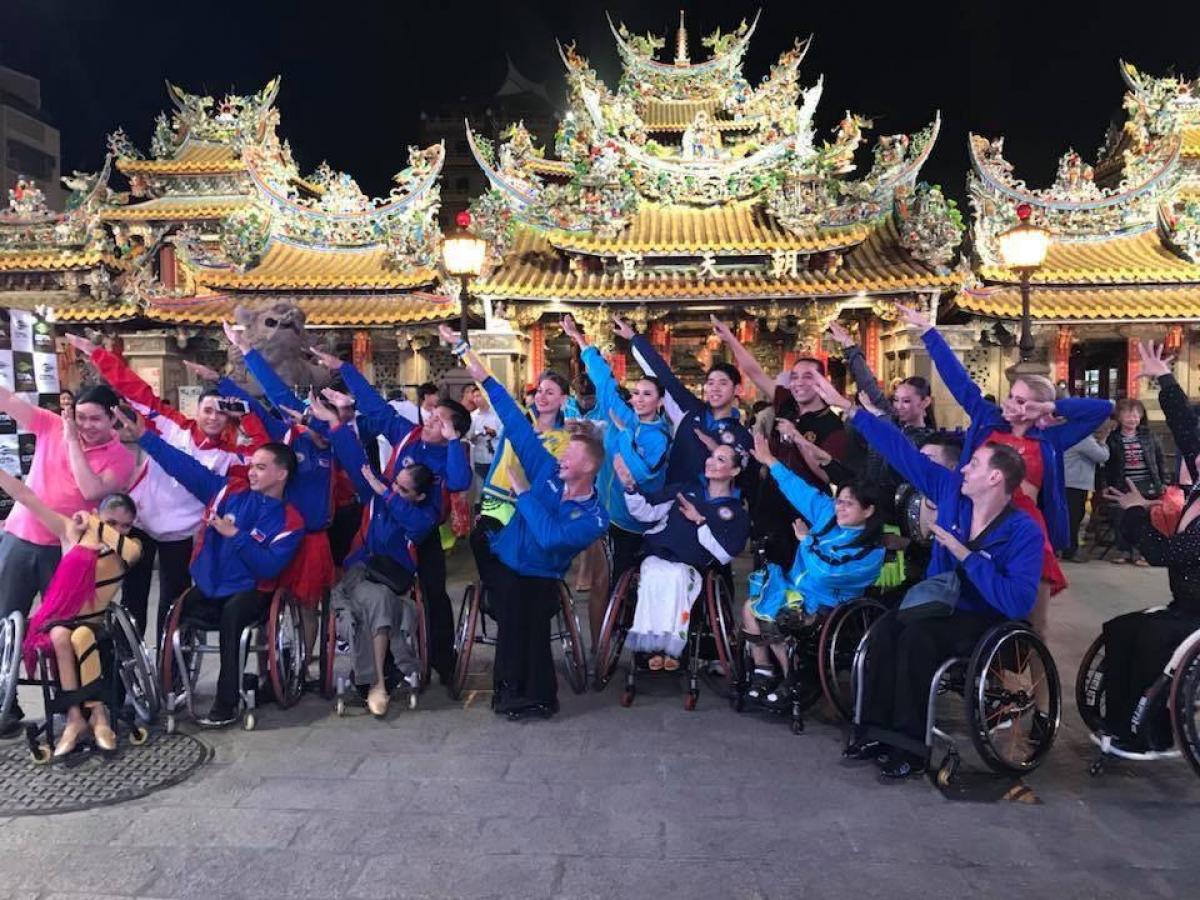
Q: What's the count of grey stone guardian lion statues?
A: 1